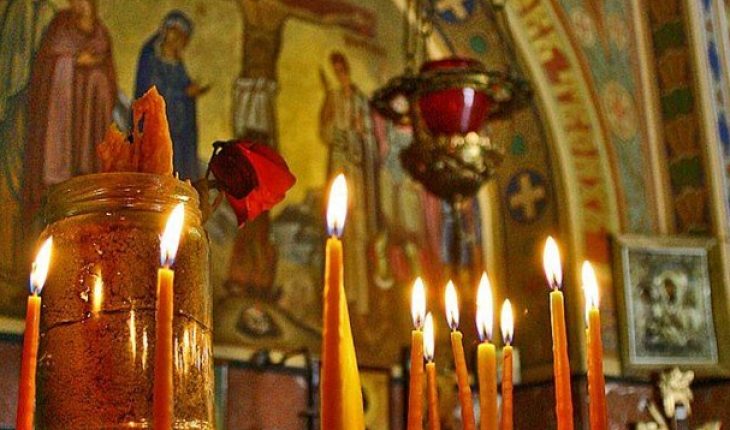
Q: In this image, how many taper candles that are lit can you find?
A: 10